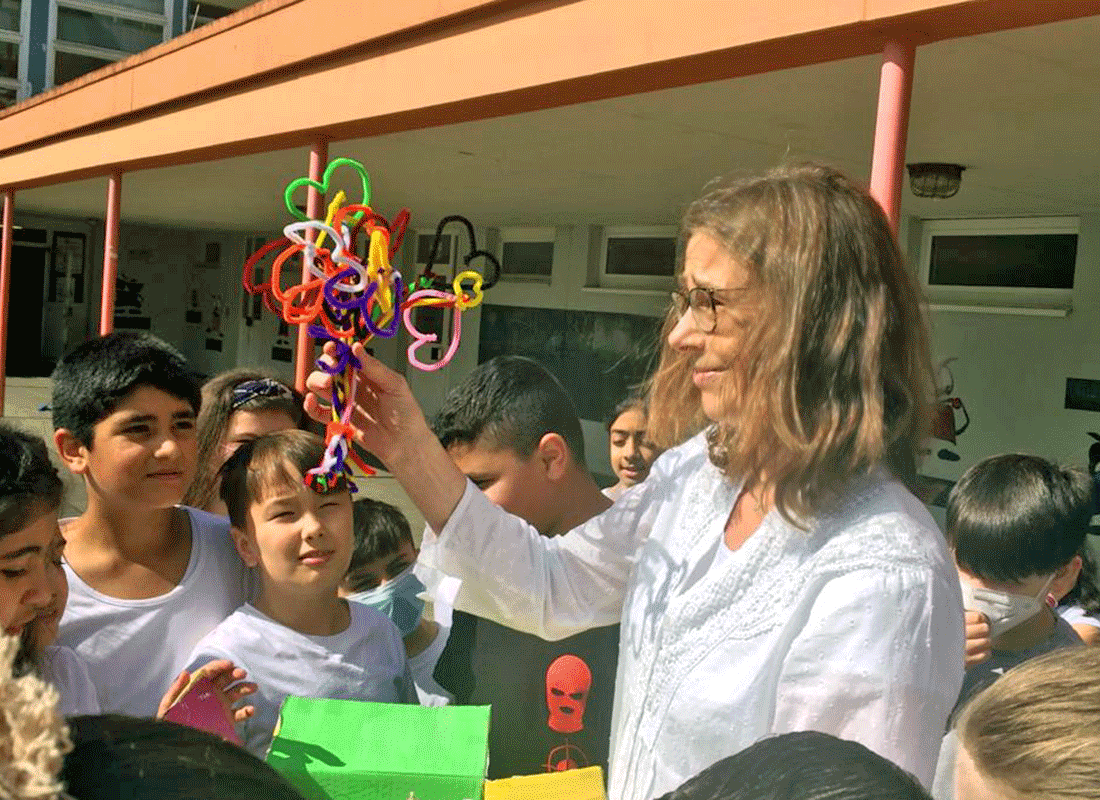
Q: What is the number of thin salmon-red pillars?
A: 4